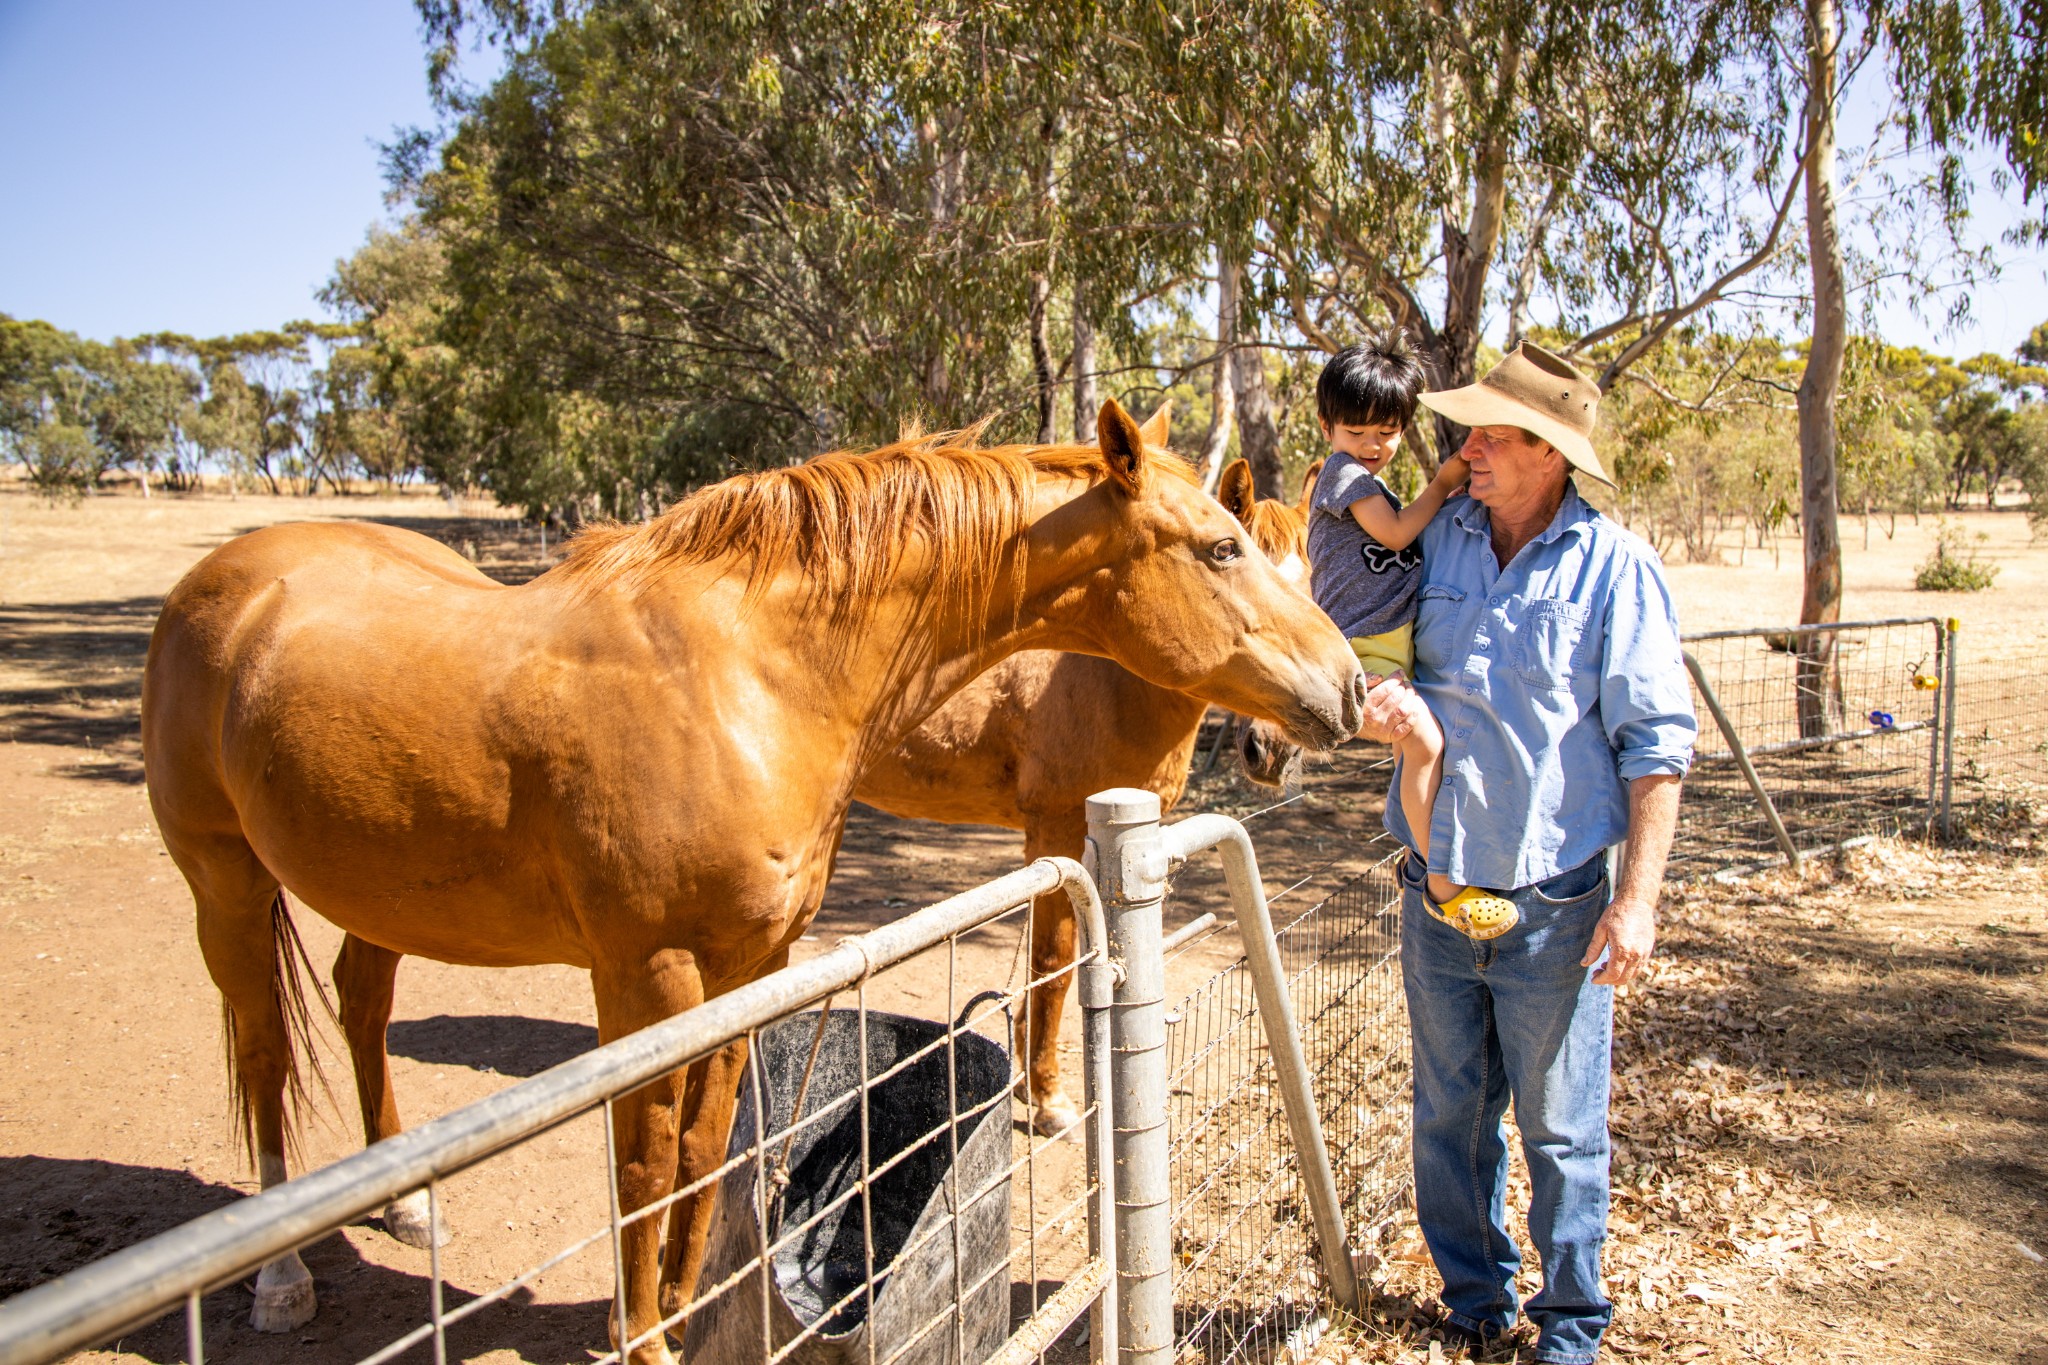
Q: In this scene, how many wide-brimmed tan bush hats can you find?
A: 1